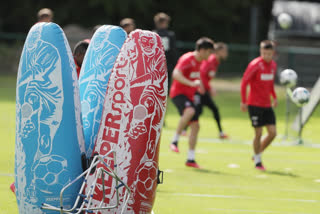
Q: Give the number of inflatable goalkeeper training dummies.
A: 3